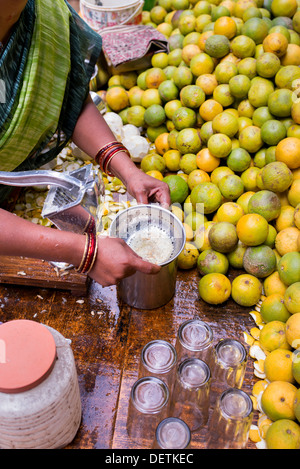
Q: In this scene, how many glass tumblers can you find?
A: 7